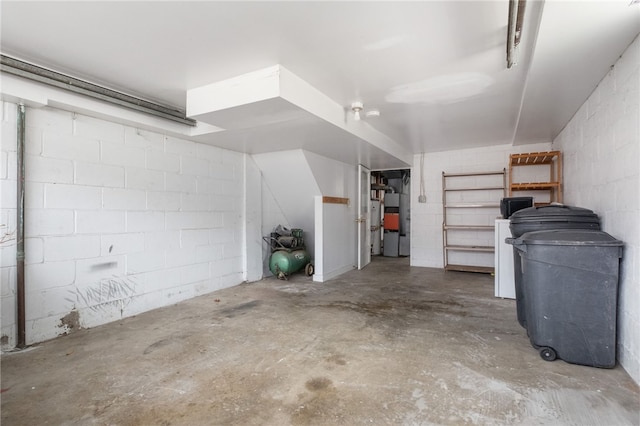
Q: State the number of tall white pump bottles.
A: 0